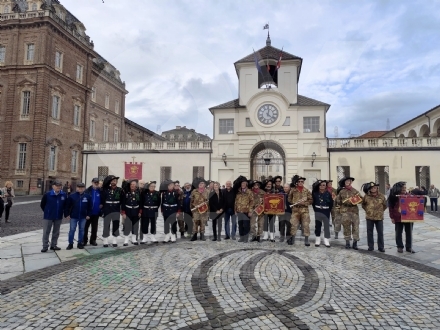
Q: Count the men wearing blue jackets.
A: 3